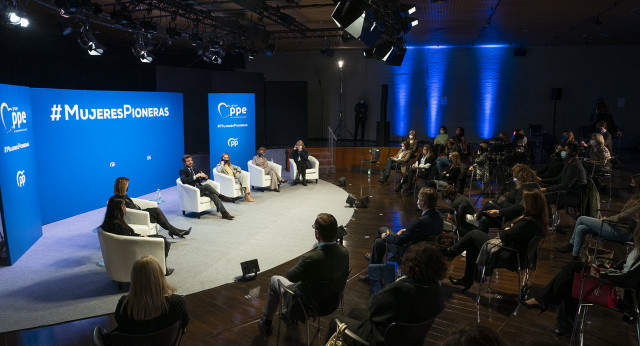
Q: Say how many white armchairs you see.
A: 6